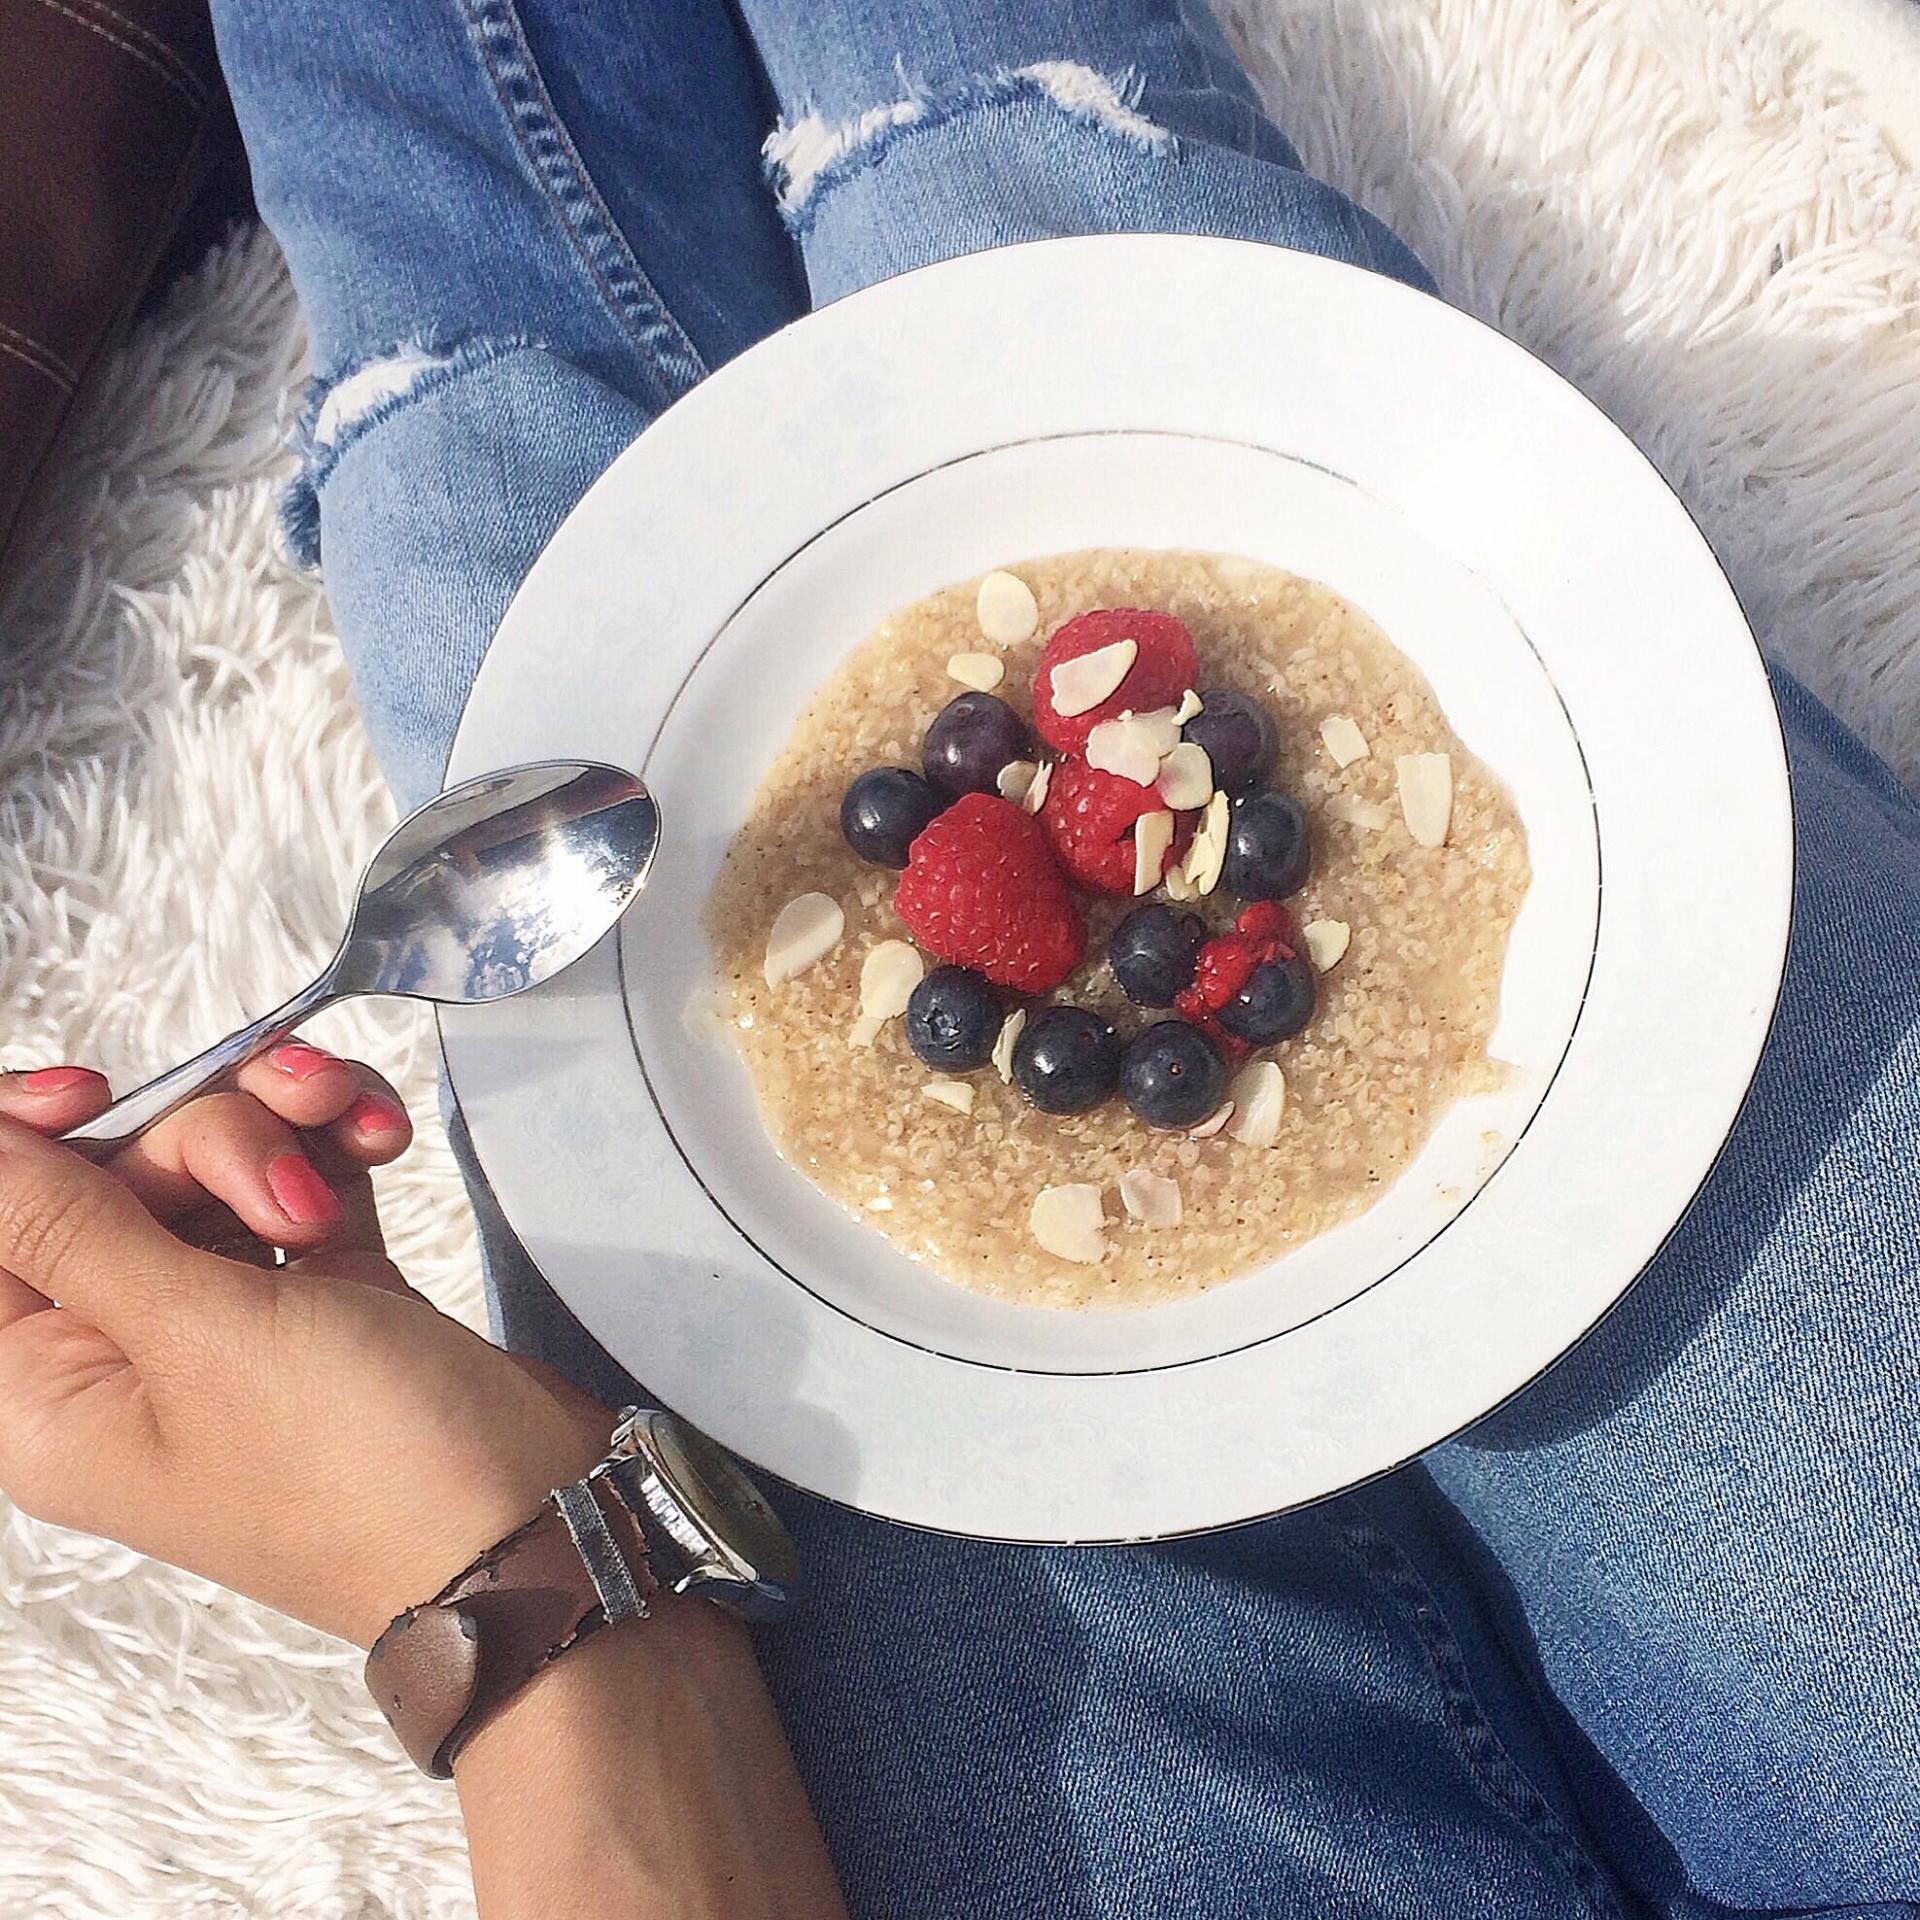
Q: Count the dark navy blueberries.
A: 9